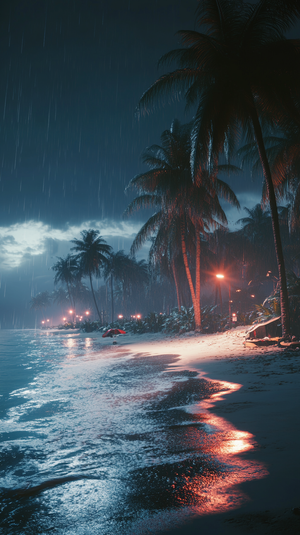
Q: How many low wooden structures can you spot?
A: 1